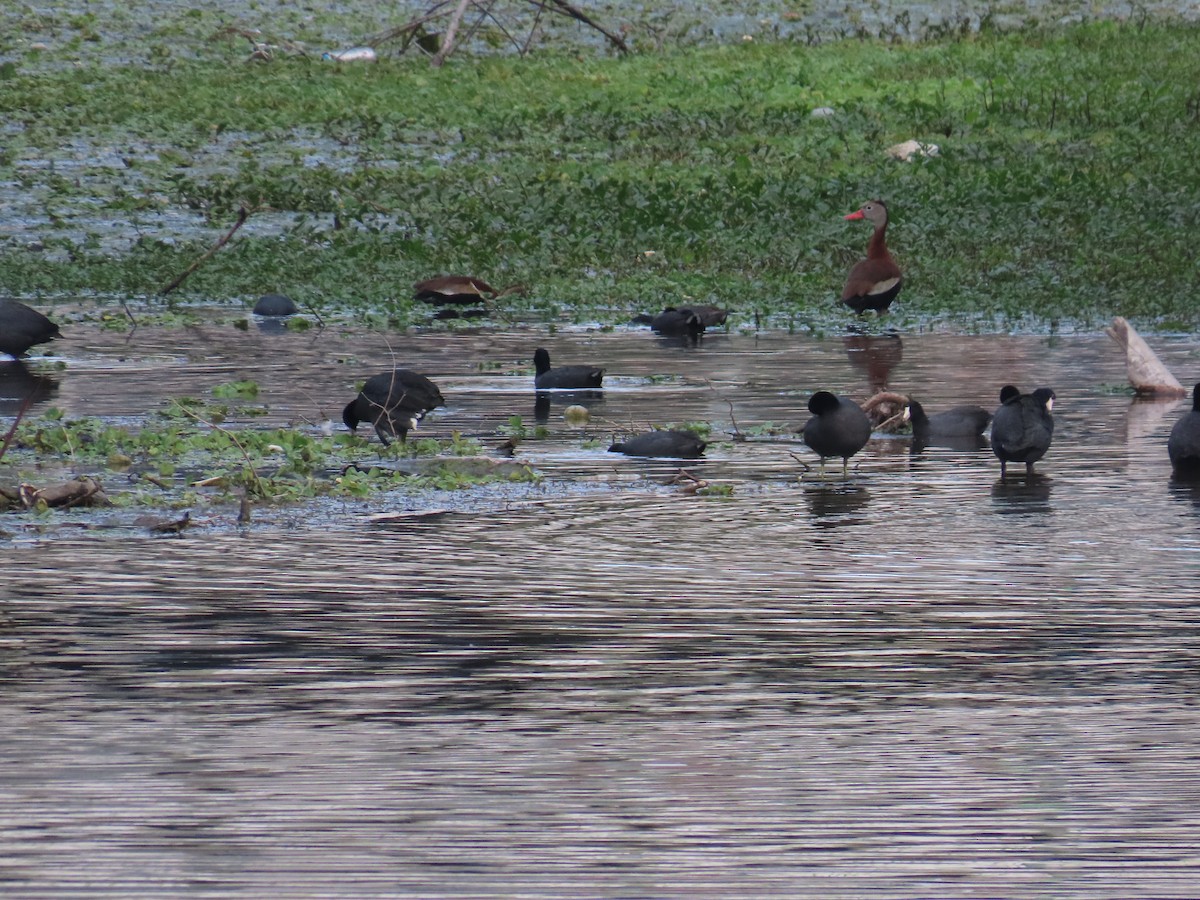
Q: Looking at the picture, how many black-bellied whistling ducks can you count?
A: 2